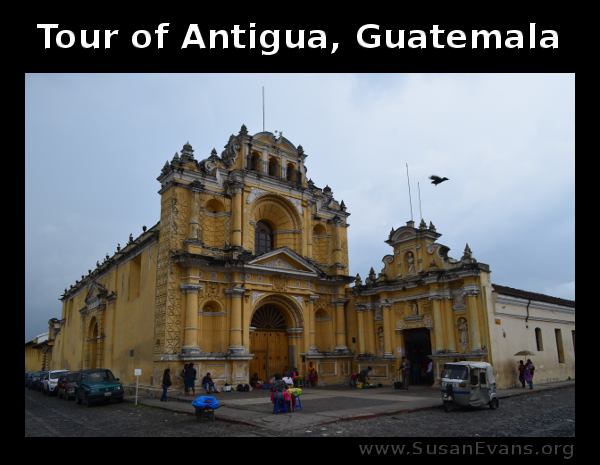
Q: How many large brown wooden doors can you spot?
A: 1